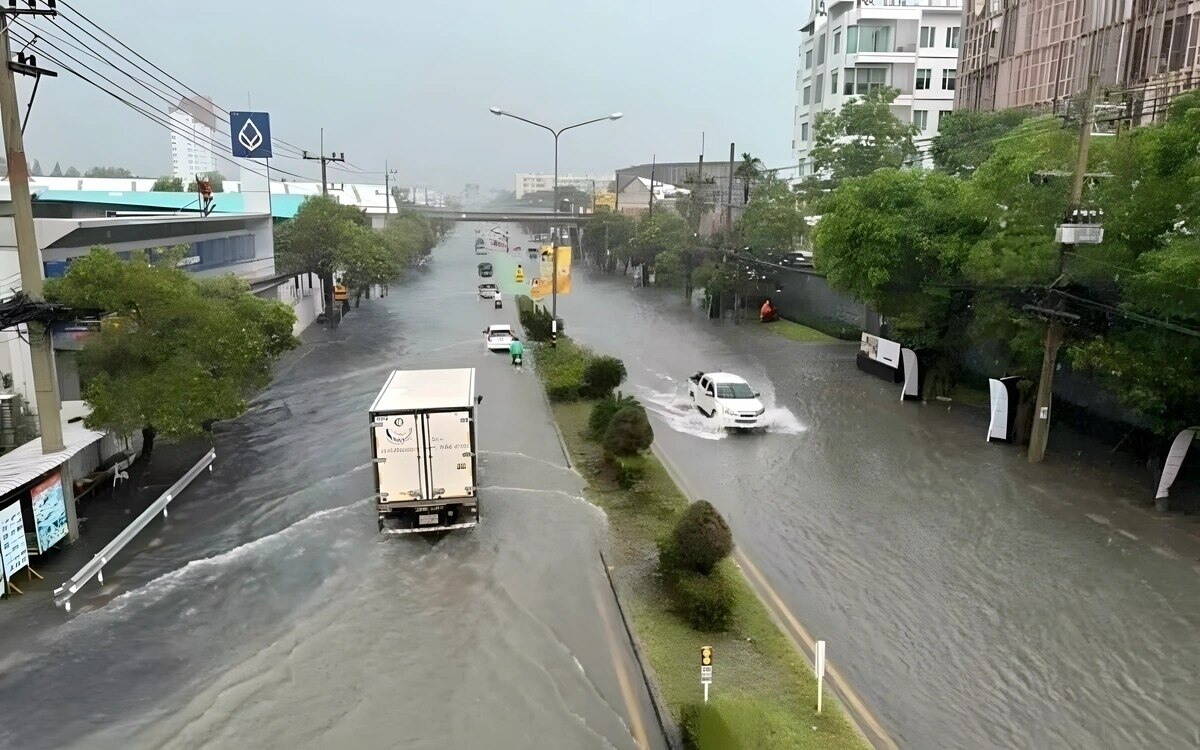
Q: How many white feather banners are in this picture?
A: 3